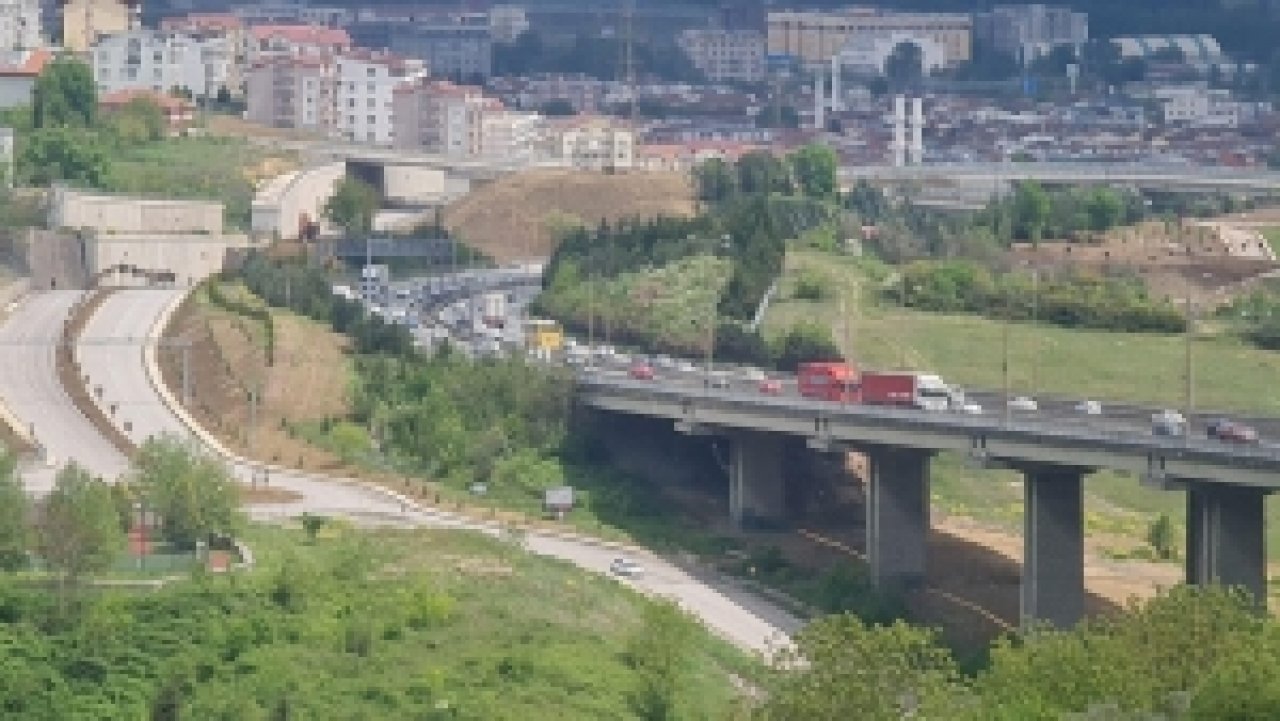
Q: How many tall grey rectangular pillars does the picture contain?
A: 4